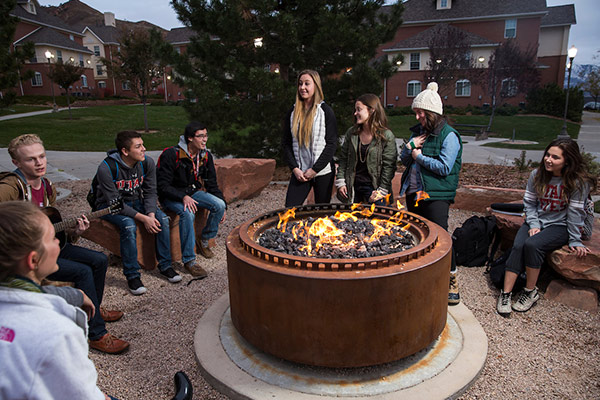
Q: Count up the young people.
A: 8